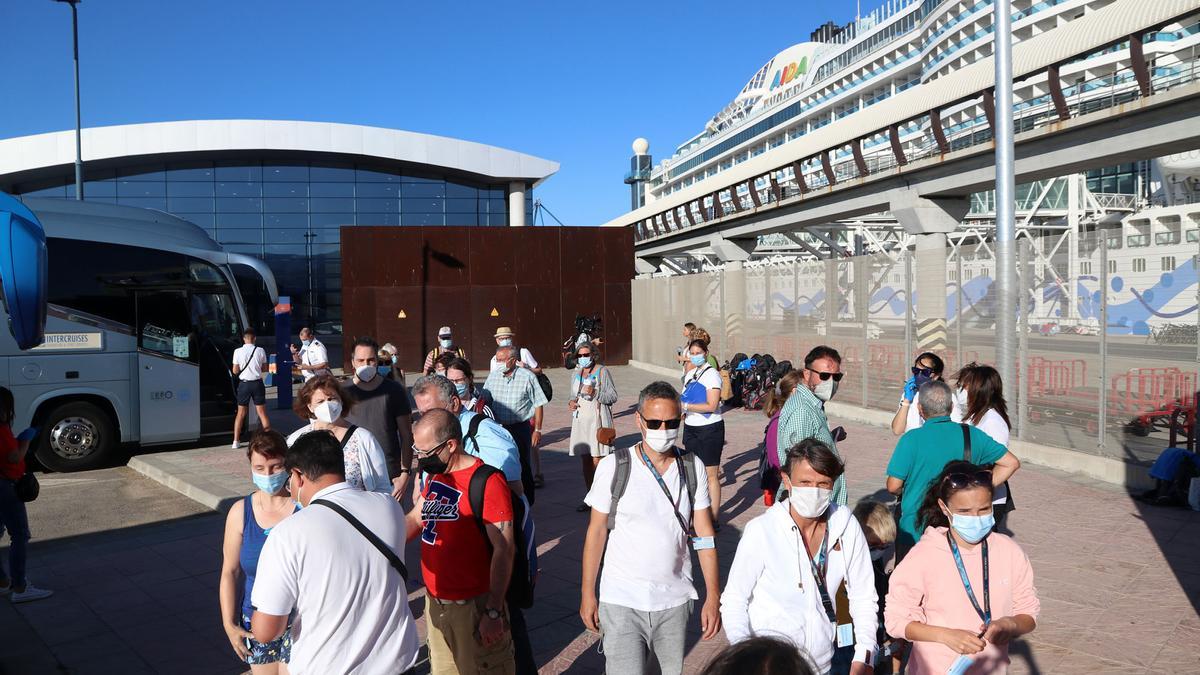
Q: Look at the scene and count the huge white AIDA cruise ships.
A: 1